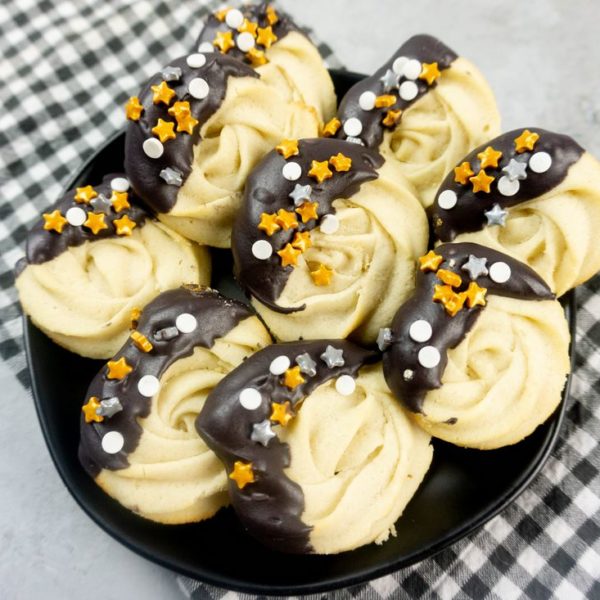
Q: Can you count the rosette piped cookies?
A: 9